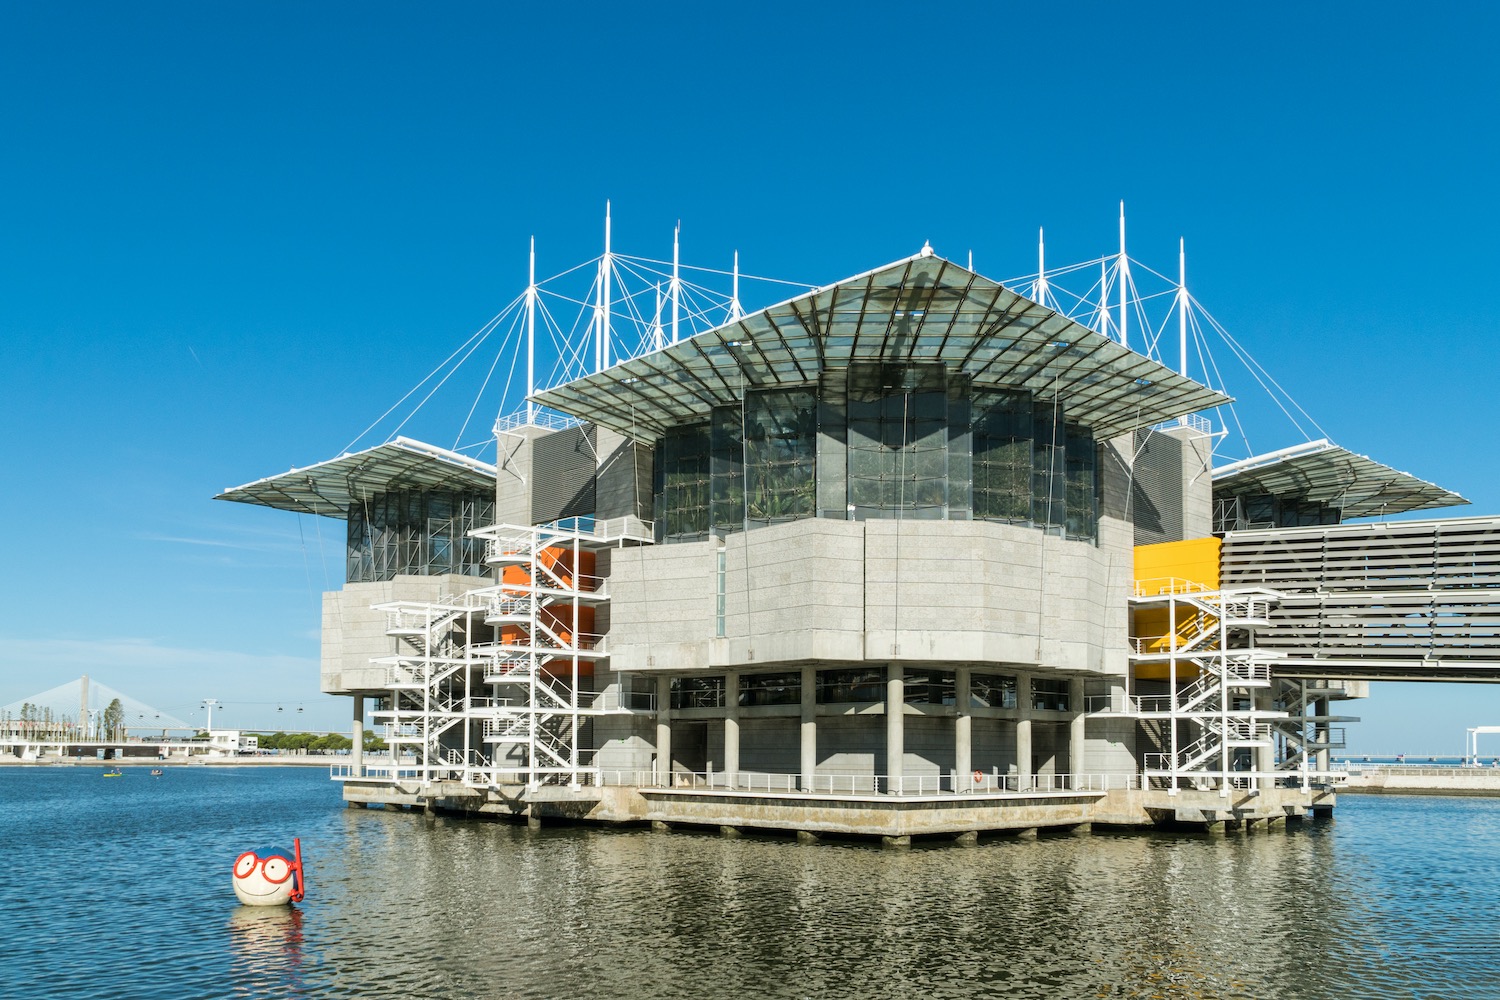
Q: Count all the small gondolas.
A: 6